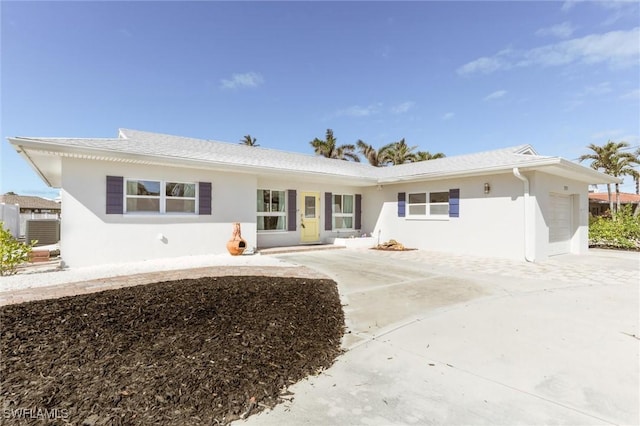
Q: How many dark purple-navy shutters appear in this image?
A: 7